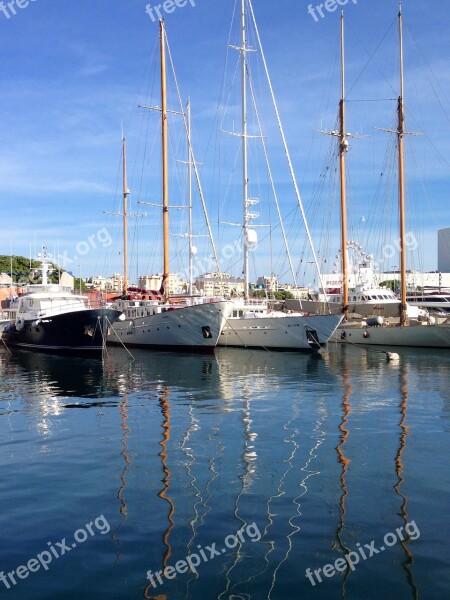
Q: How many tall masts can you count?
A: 6